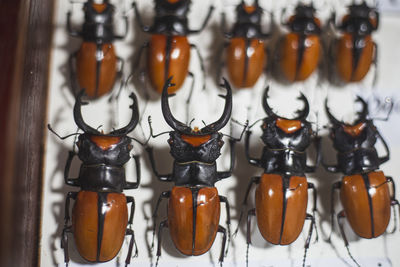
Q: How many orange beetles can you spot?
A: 9